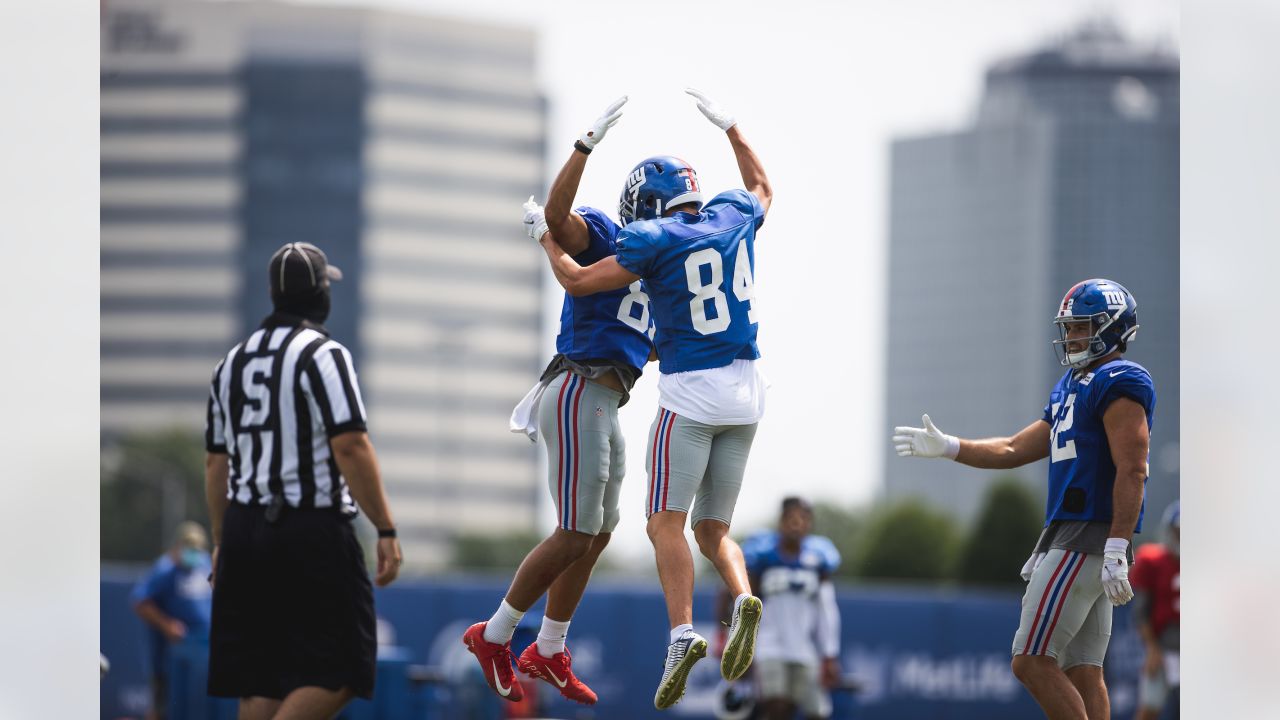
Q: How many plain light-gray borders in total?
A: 2